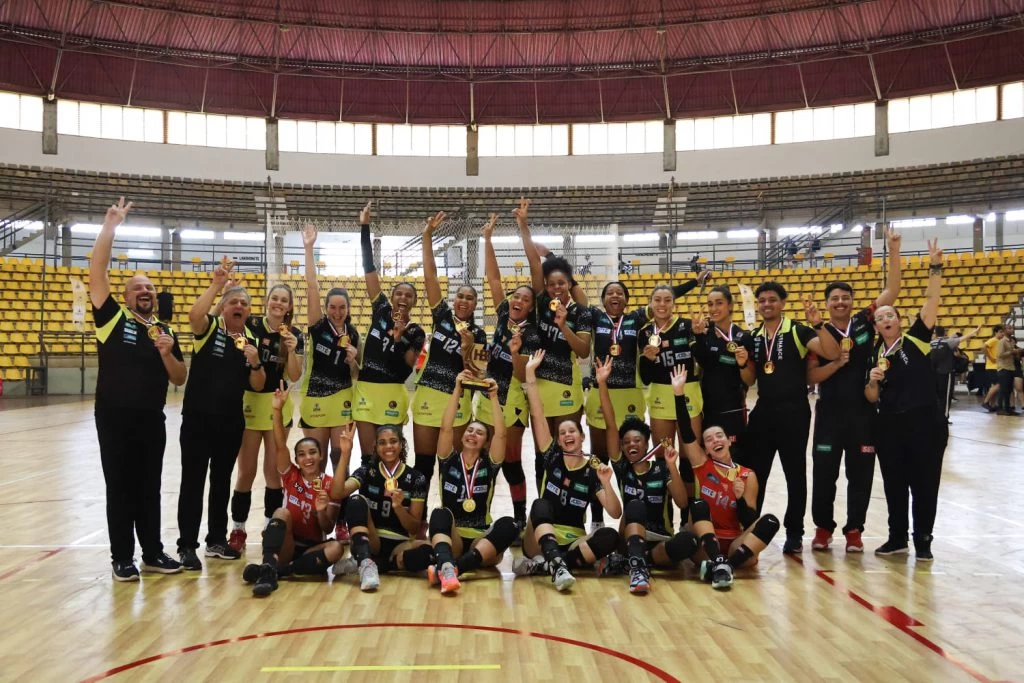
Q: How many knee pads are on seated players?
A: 12